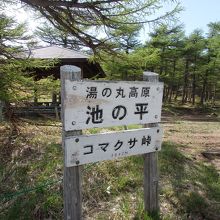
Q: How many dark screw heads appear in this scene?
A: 4